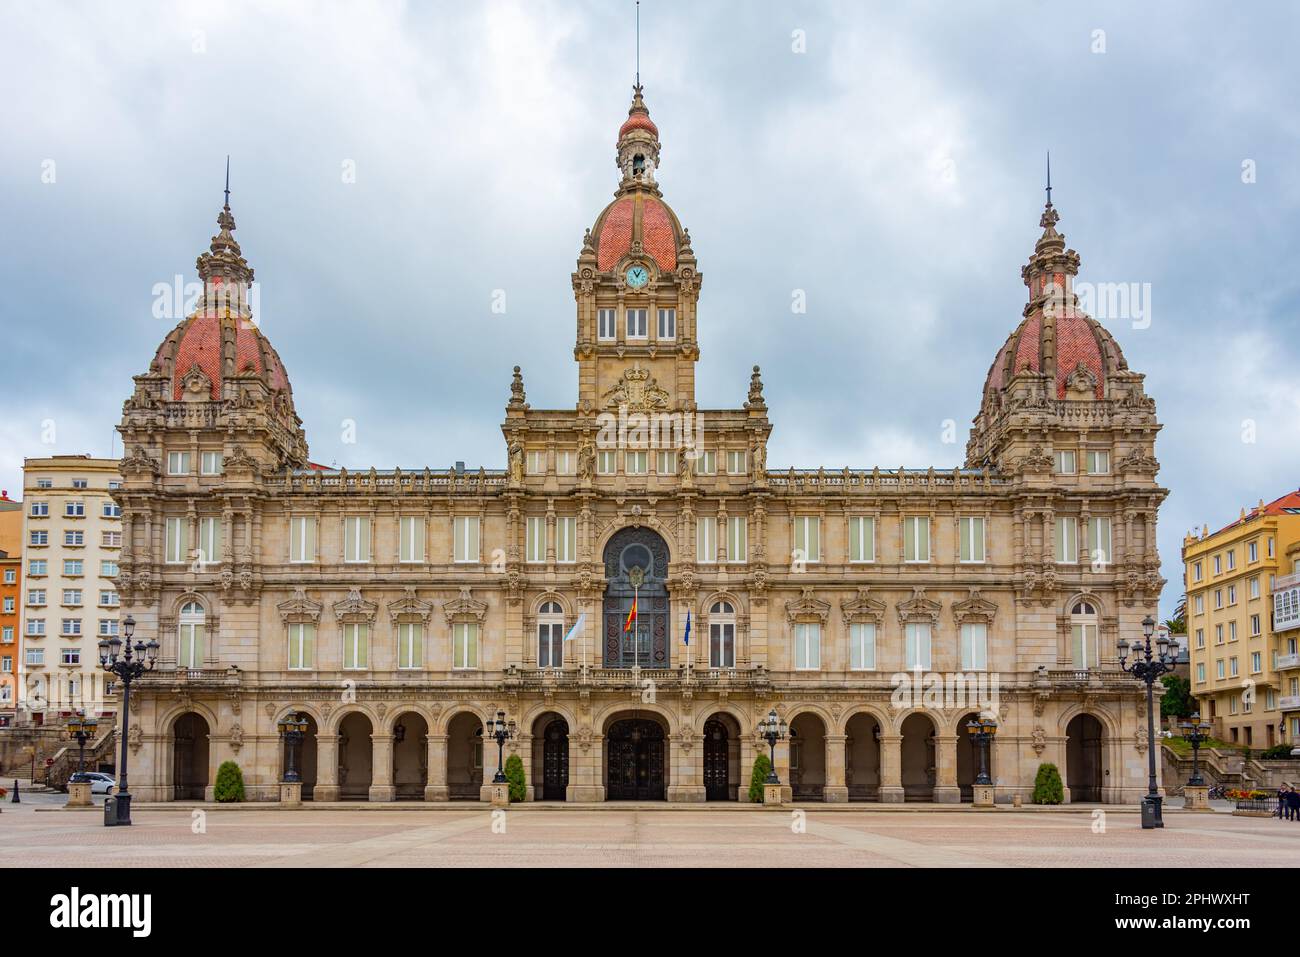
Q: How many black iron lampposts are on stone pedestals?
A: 6